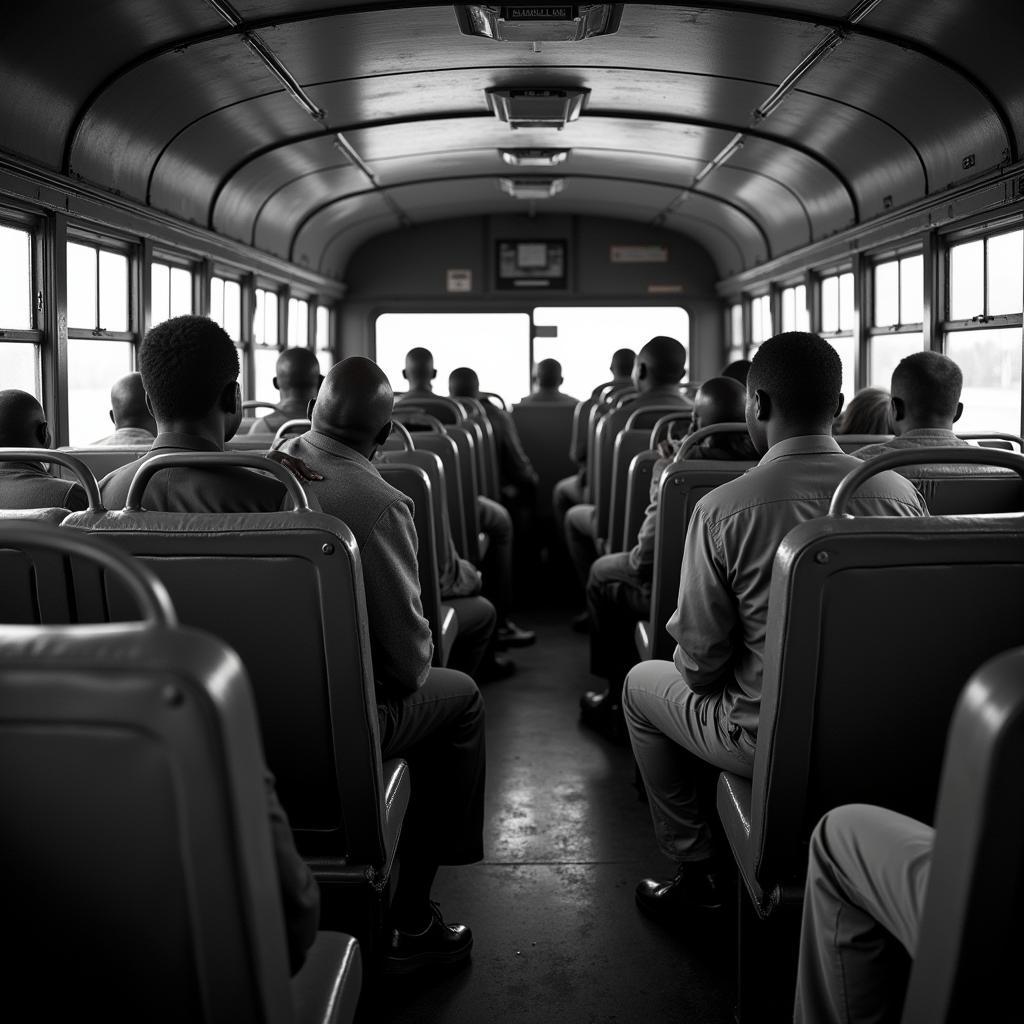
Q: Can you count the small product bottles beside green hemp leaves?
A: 0